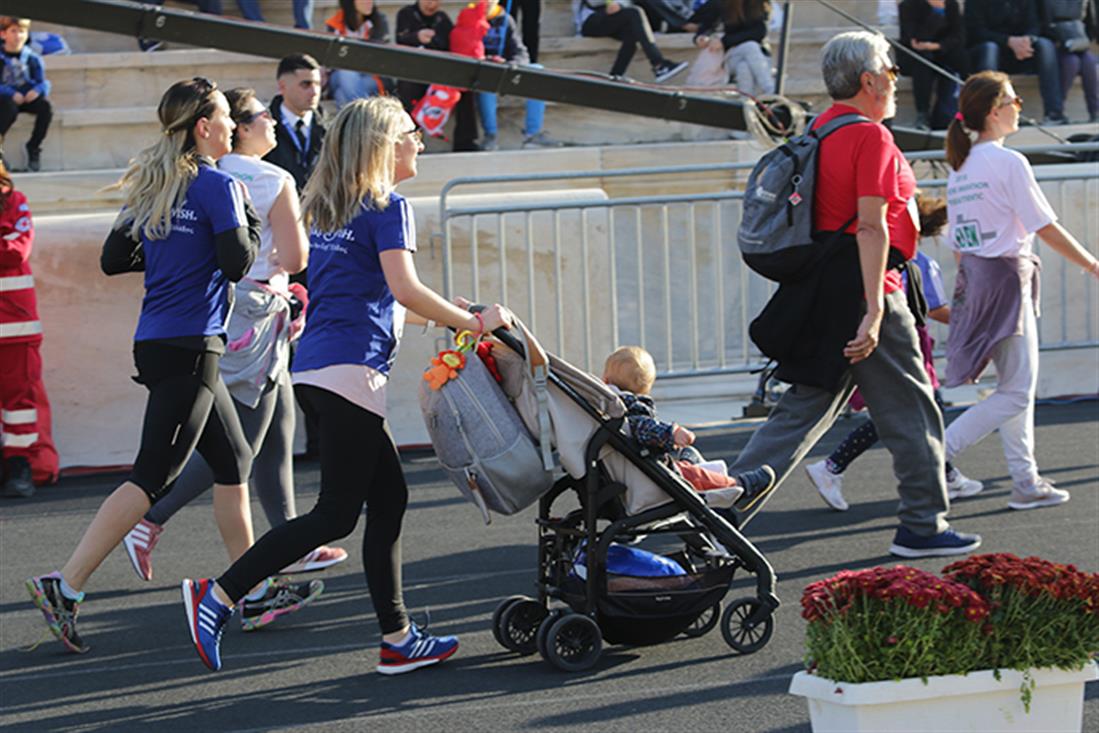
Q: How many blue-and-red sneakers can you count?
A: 2